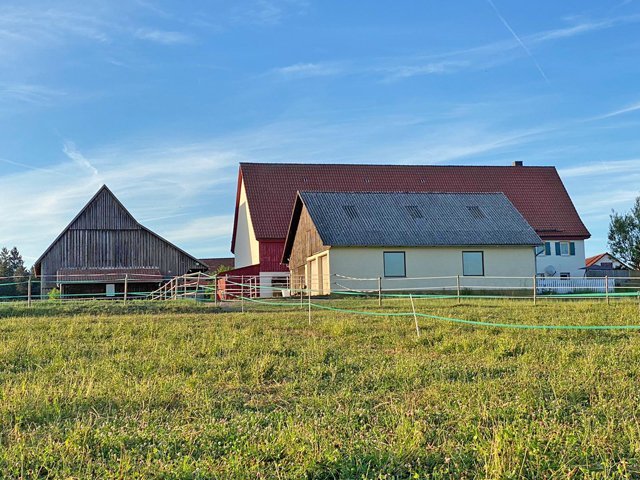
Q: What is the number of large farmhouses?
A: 3